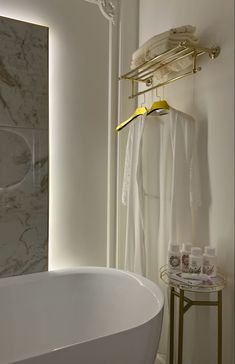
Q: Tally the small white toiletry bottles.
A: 4